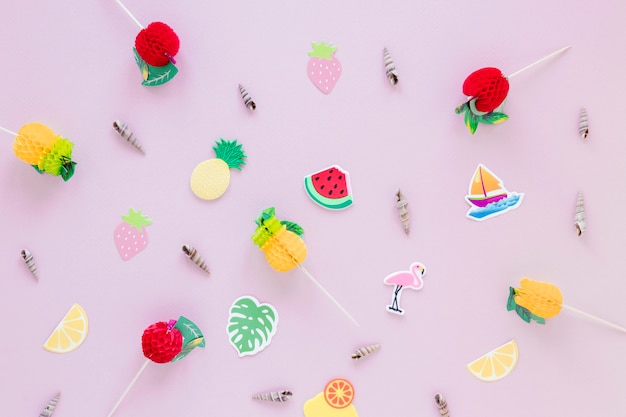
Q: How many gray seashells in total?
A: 12